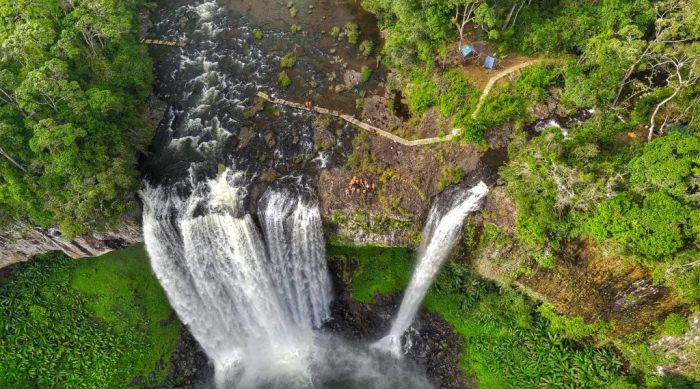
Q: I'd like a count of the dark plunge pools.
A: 1